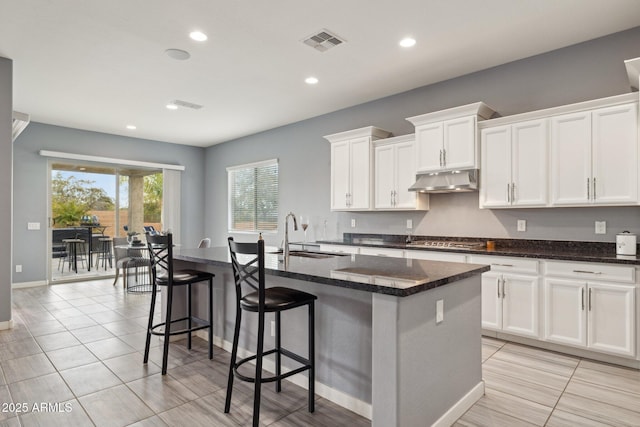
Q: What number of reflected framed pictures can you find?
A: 0